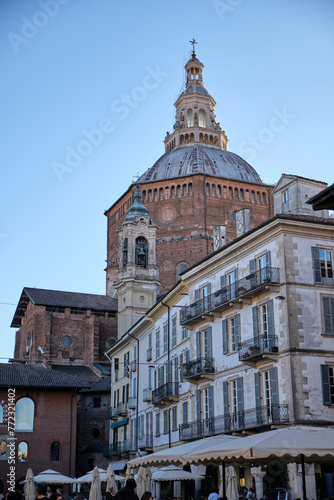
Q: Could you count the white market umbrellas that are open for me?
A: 5